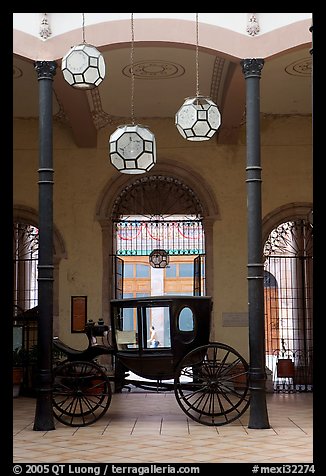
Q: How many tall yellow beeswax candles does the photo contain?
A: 0